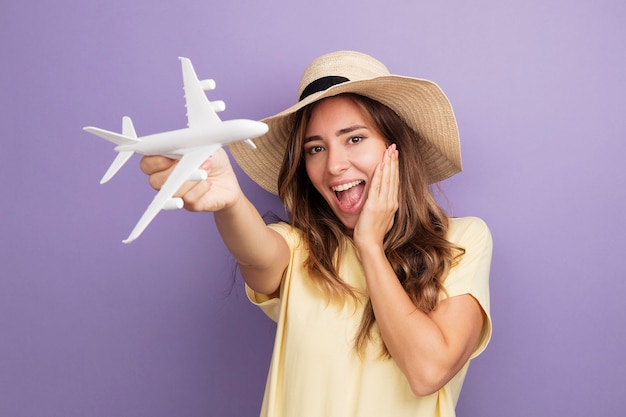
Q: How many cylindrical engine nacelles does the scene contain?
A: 4